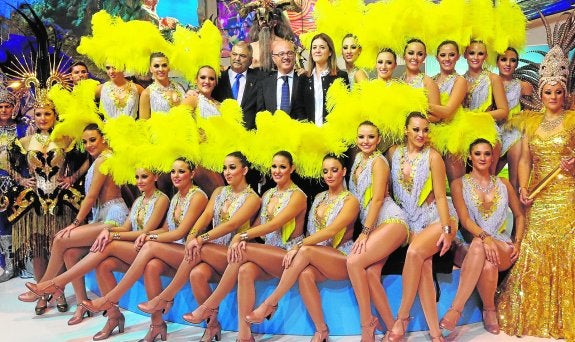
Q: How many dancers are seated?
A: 9